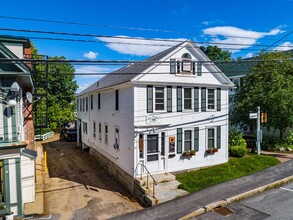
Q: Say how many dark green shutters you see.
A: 11